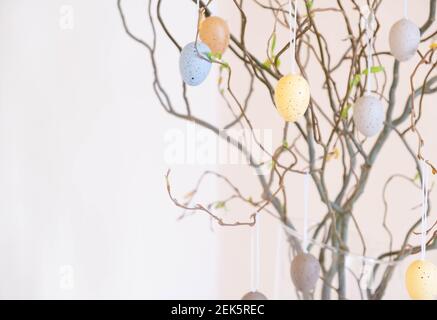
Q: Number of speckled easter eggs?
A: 8